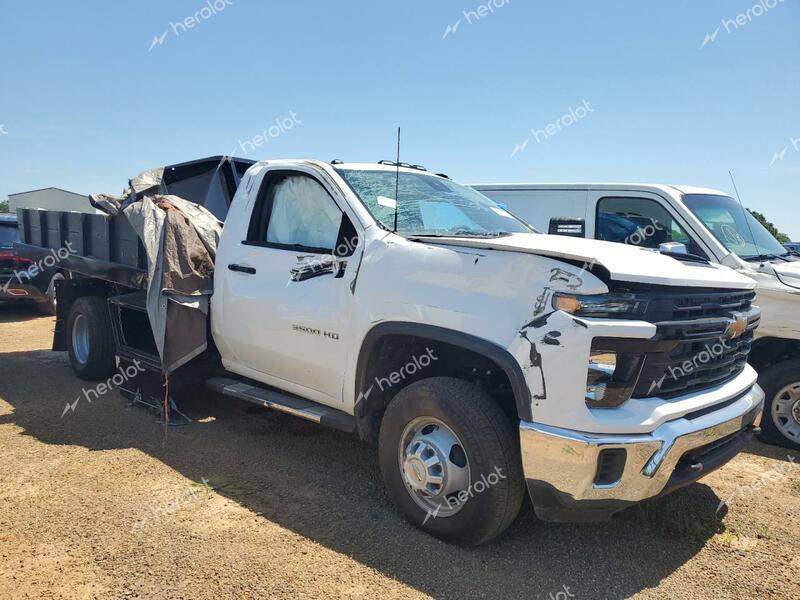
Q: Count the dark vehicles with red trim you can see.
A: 1